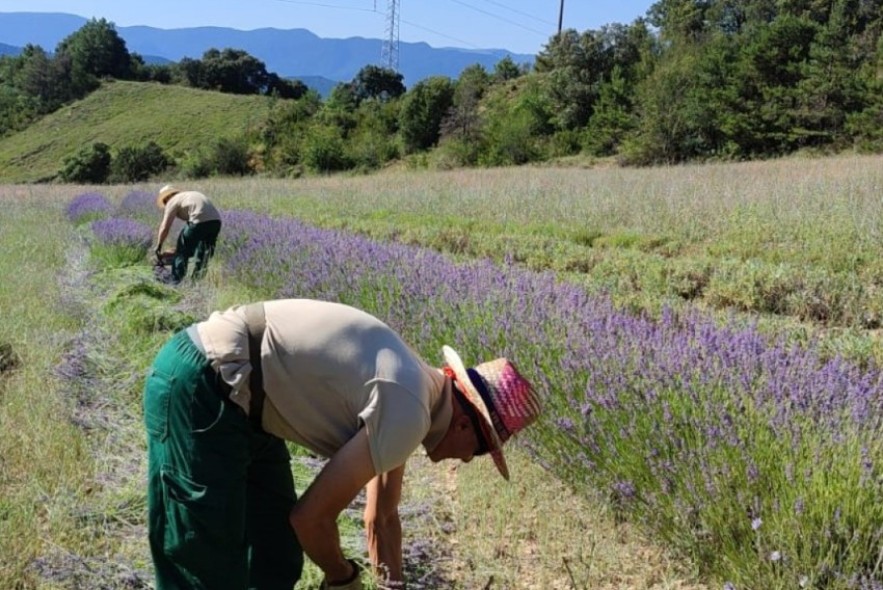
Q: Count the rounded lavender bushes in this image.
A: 3